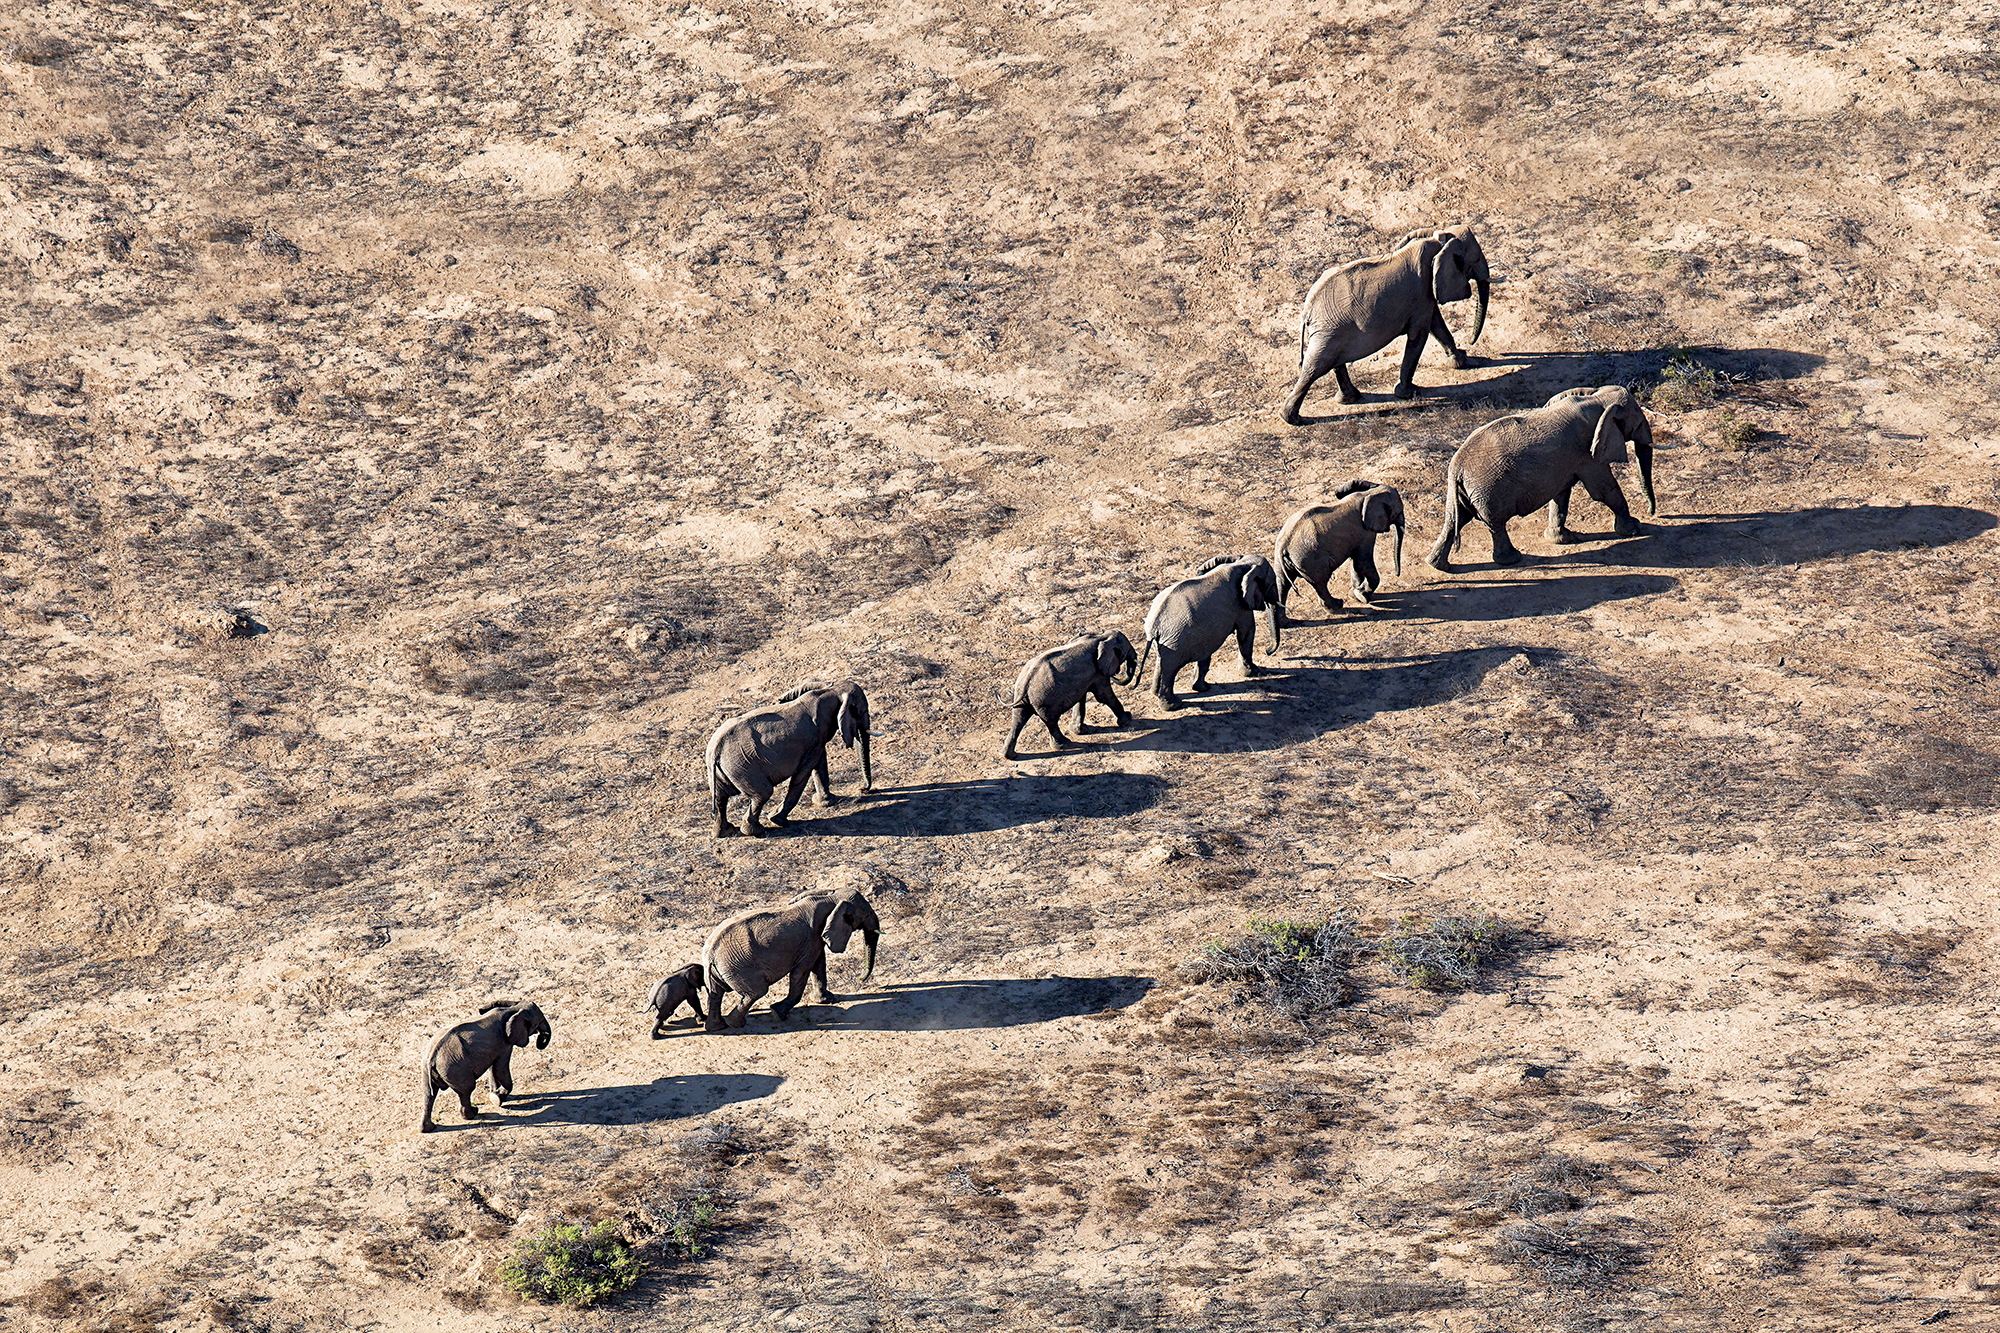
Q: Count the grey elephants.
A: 9